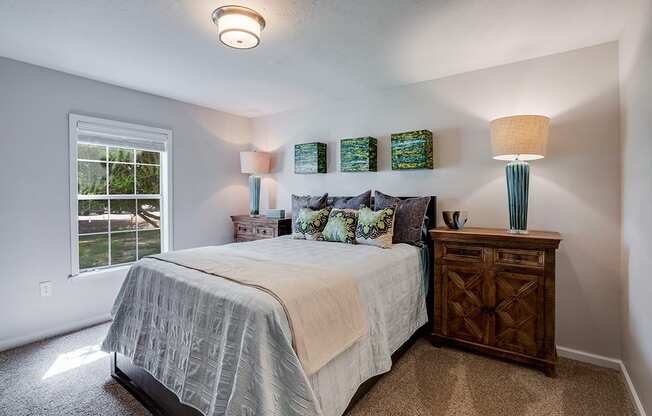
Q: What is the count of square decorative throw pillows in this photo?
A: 3